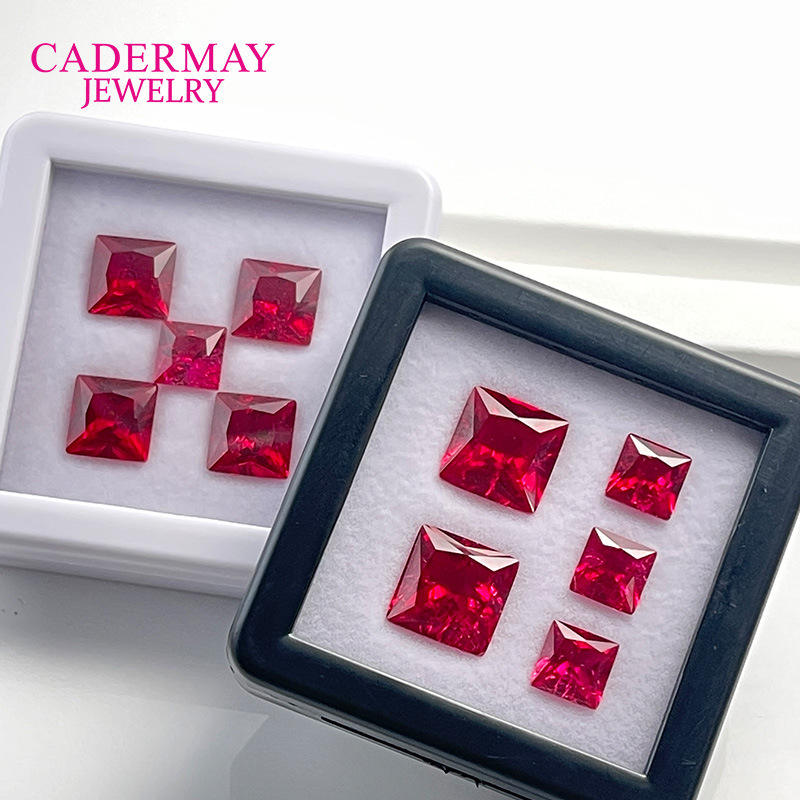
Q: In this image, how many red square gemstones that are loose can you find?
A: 10